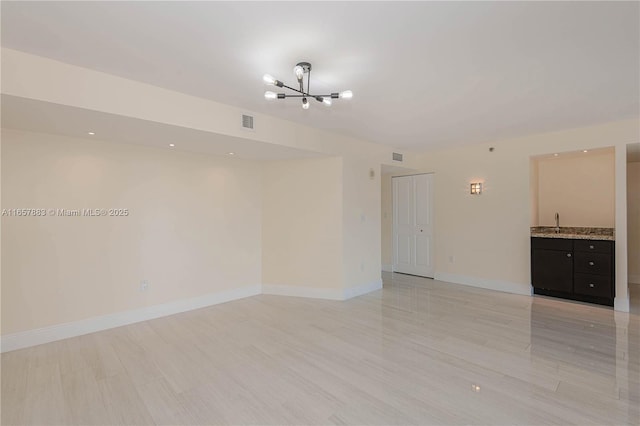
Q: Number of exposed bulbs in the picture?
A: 6